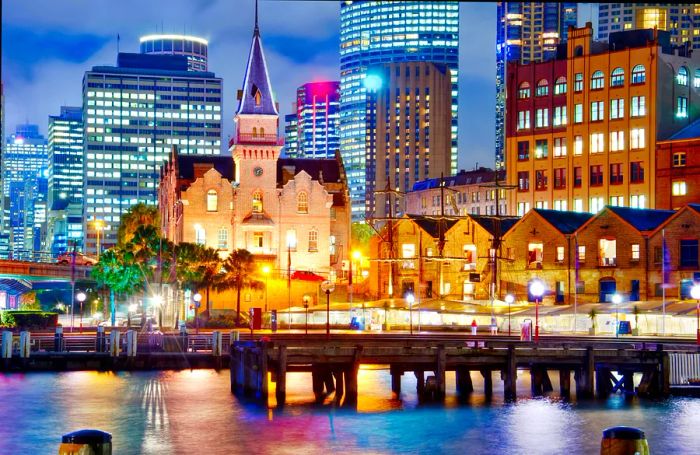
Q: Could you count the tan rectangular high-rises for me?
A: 1